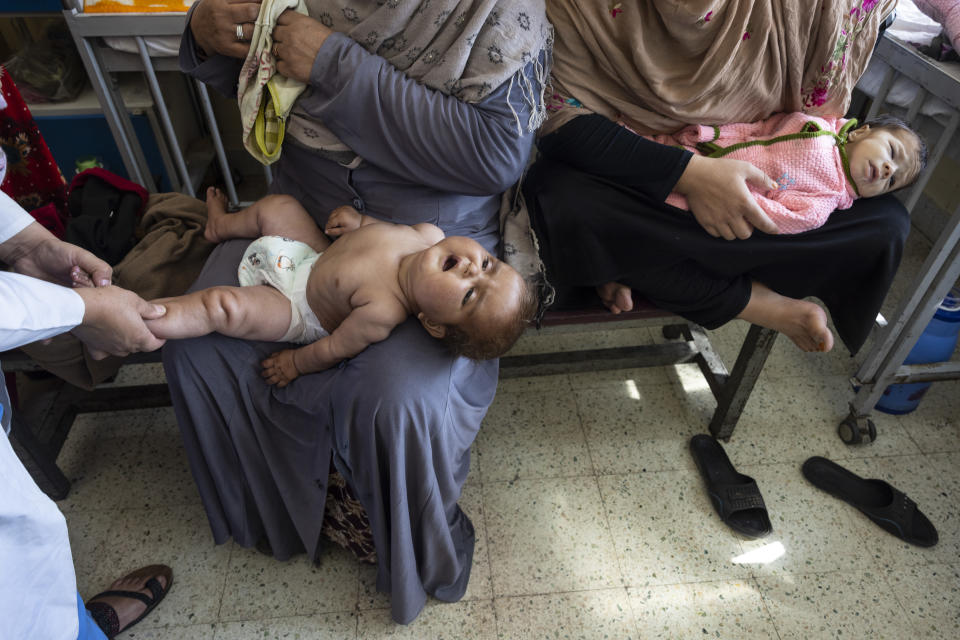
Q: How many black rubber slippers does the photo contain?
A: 2